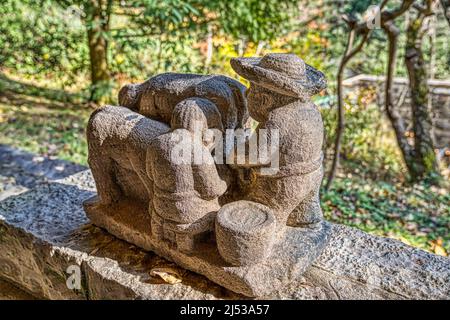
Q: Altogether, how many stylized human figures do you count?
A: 2